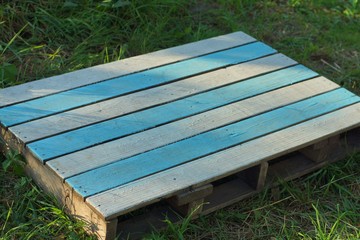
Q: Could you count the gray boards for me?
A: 4